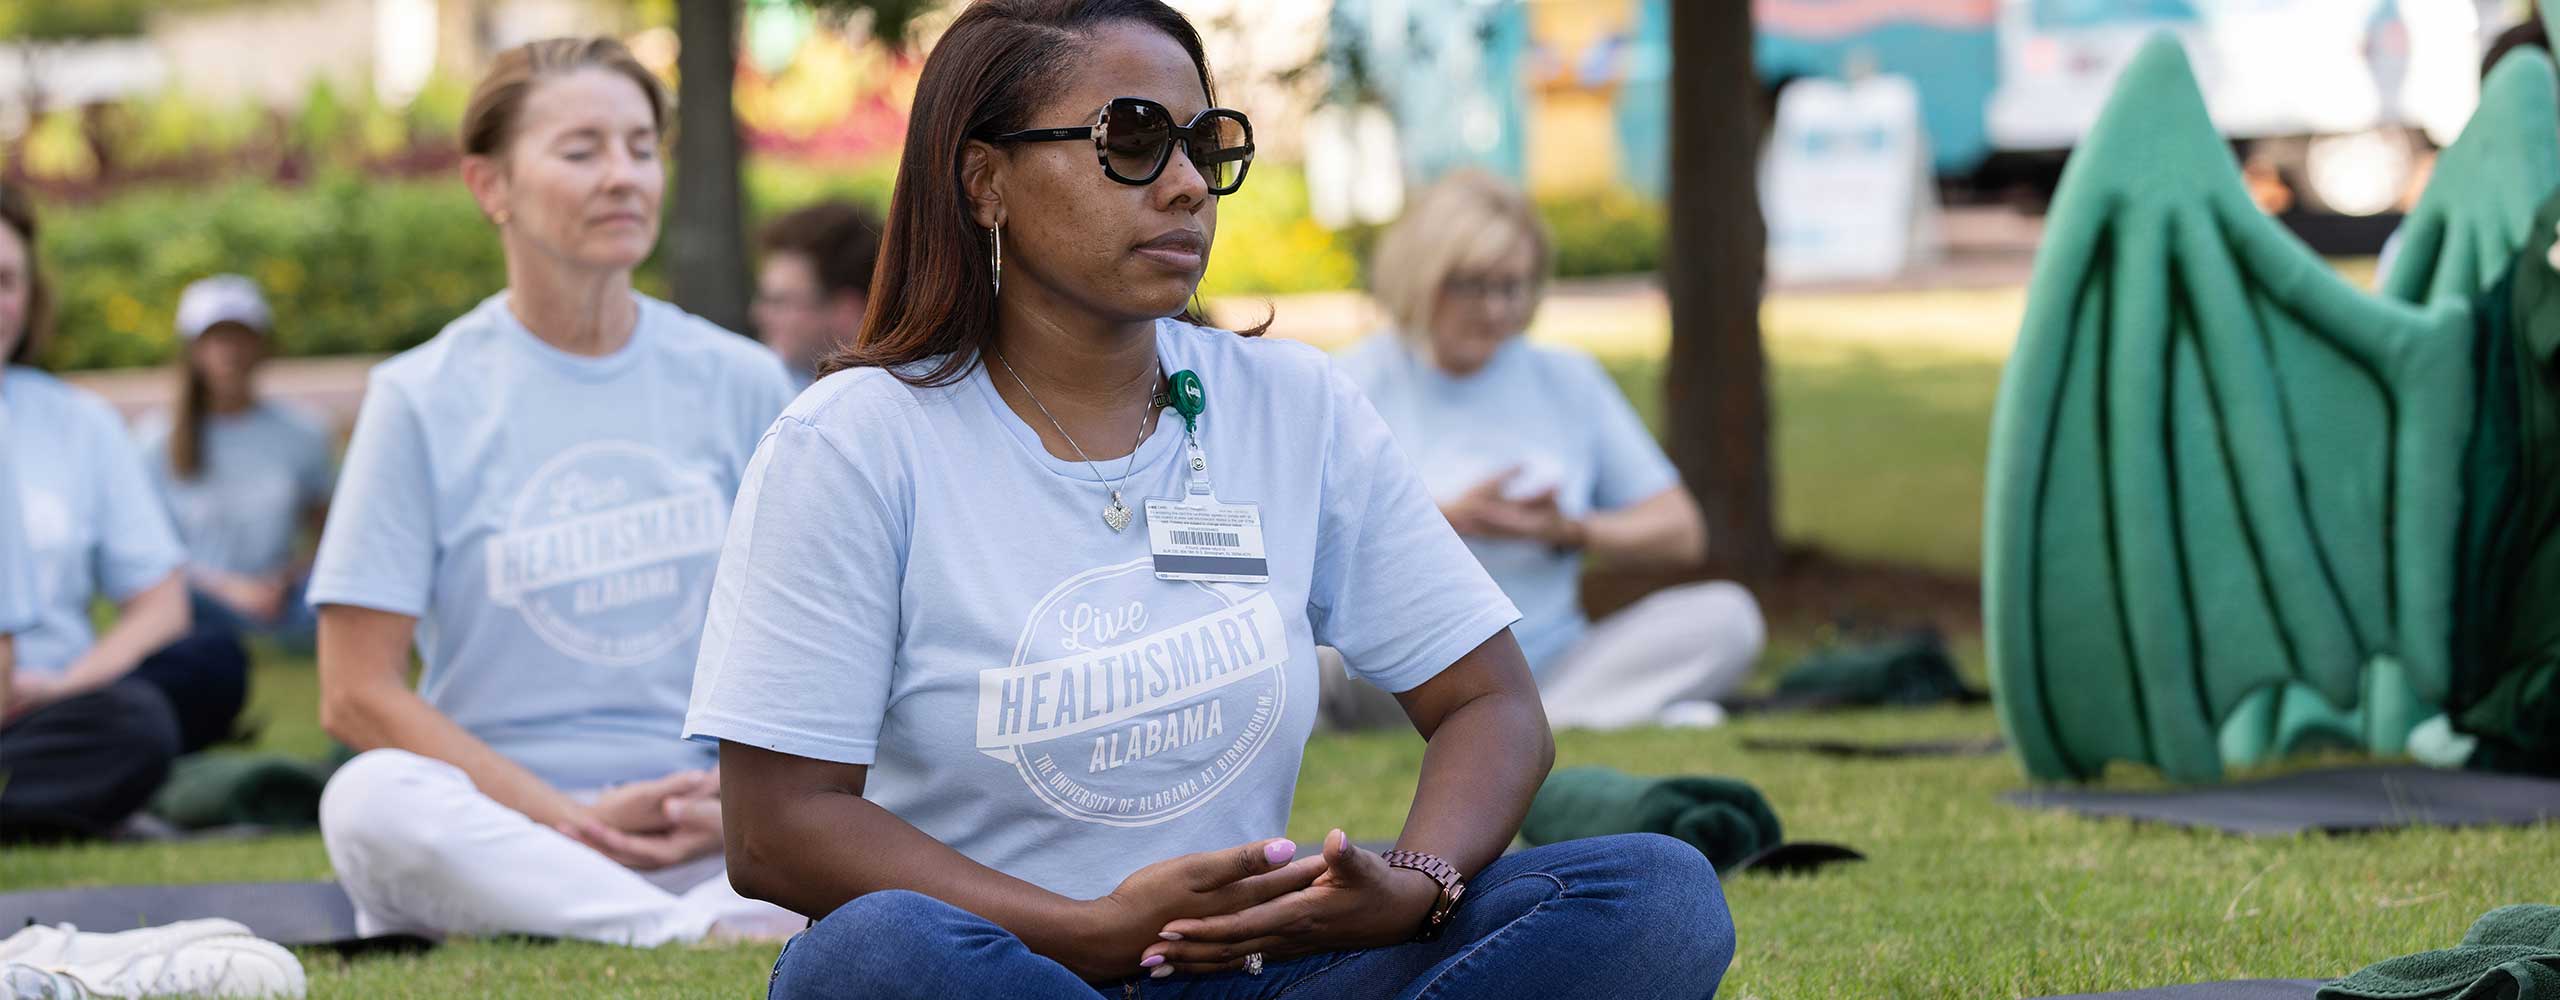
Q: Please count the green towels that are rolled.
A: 3